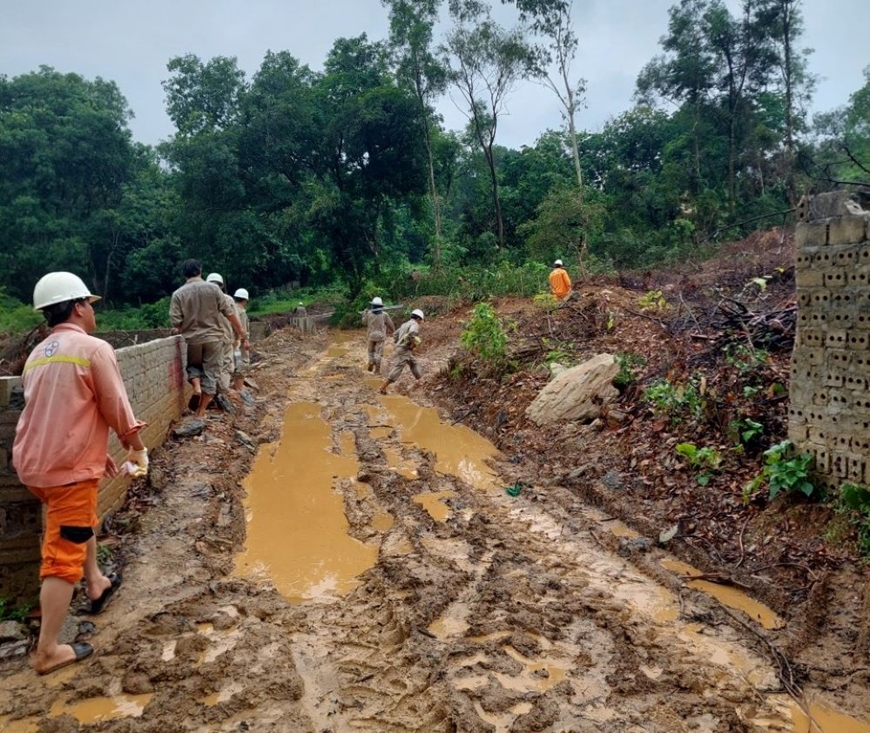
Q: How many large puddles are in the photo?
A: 2